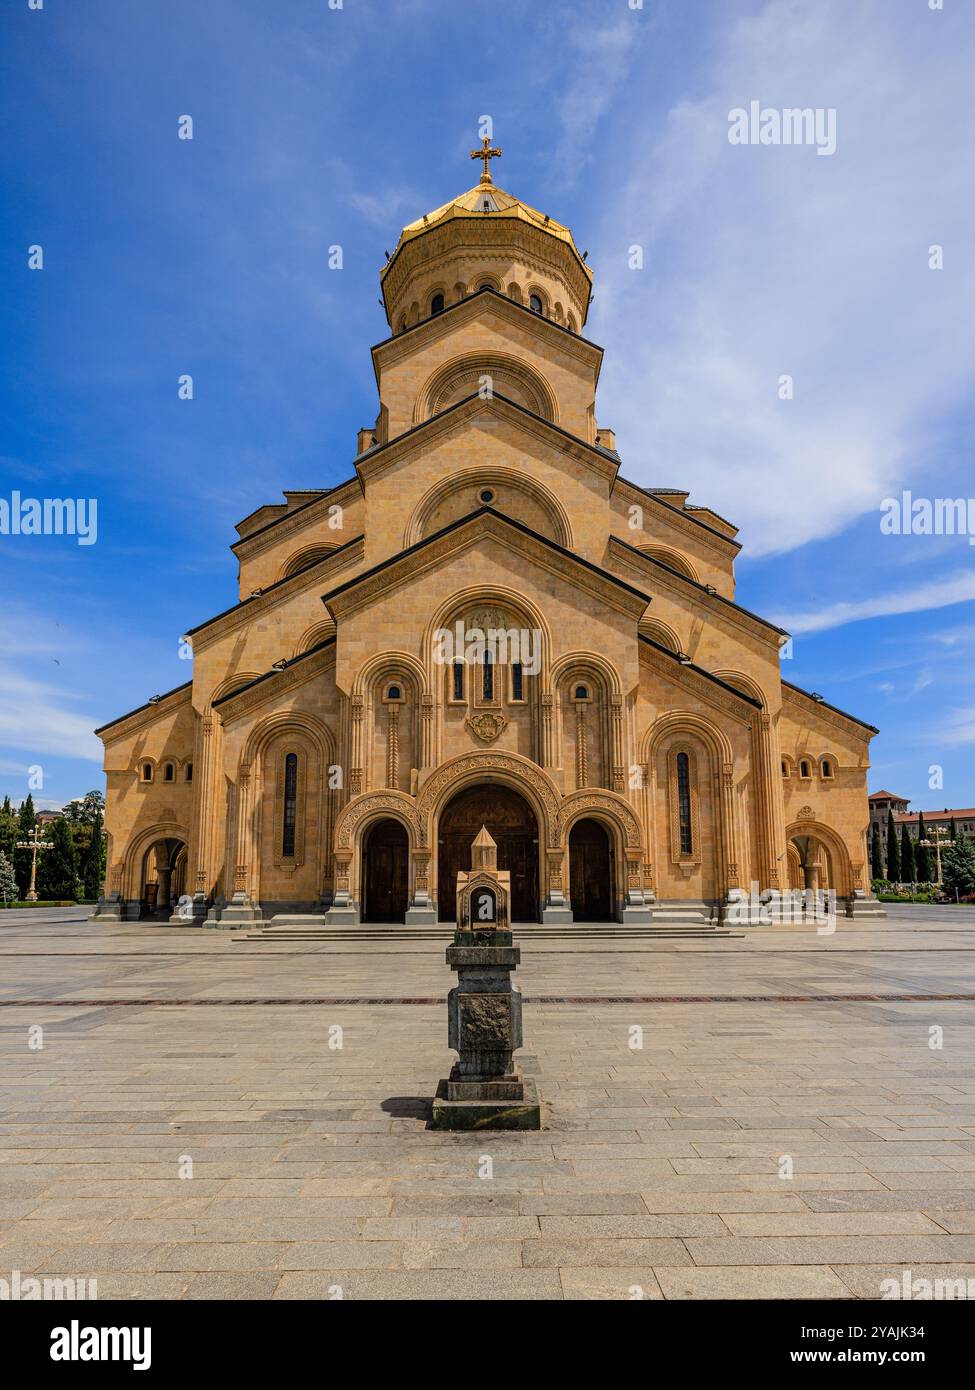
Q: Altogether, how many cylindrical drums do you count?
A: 1